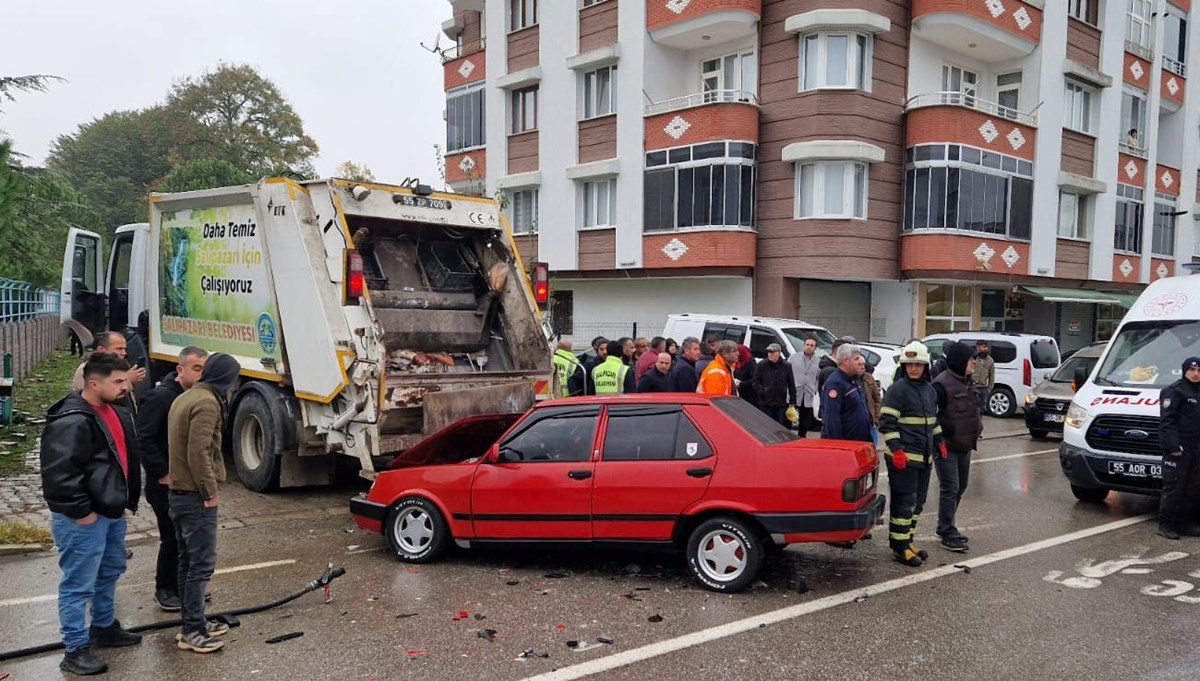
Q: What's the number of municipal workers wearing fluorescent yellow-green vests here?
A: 2